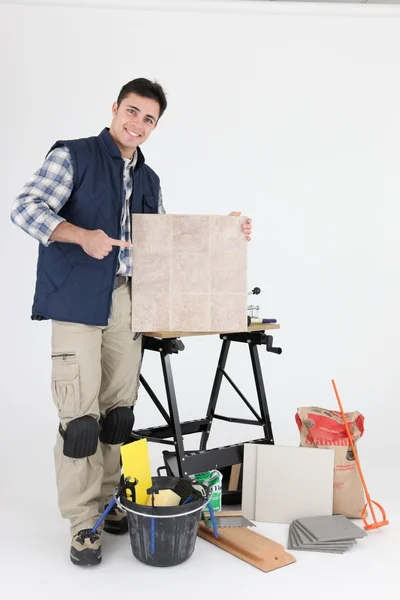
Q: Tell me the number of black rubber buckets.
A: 1